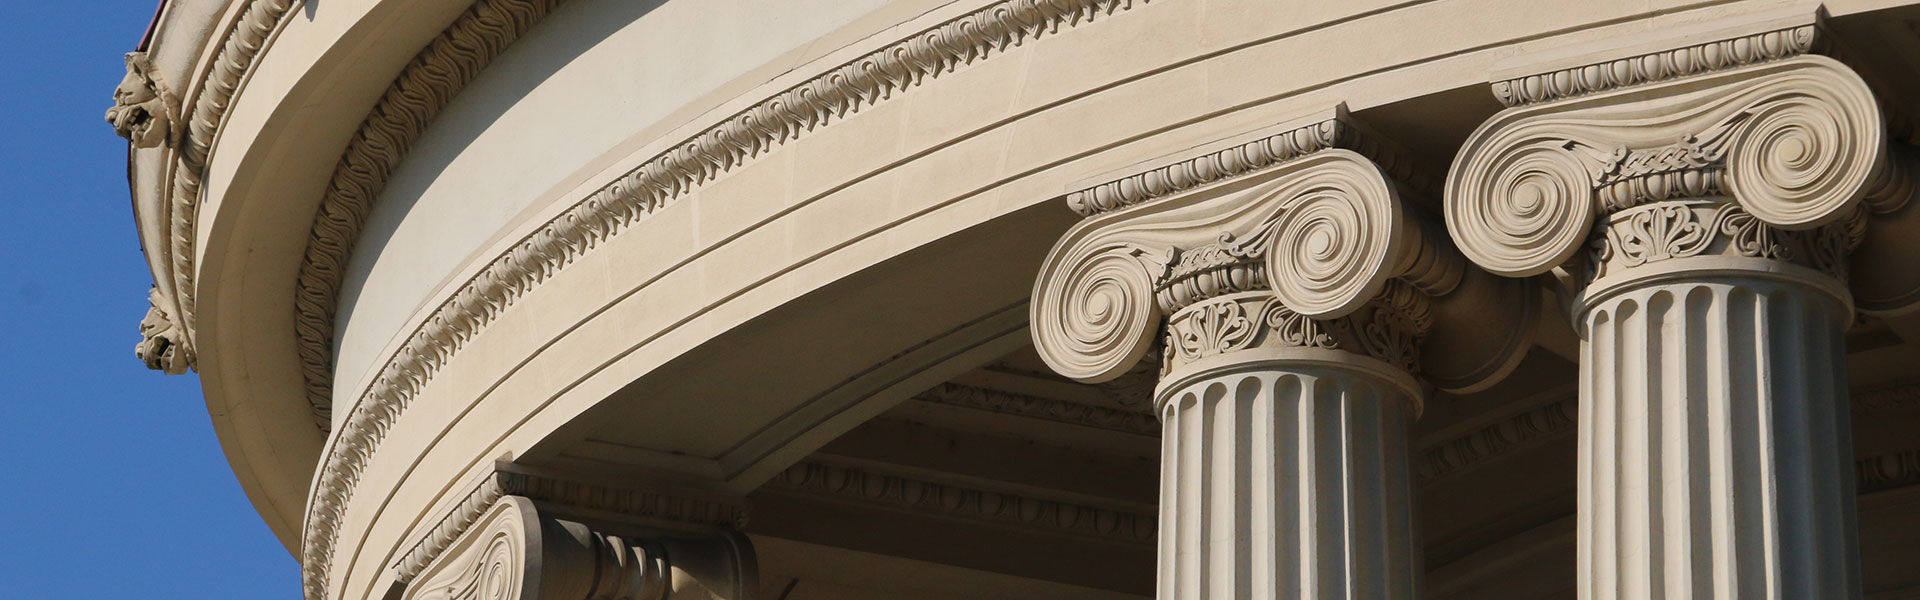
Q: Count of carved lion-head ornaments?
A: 2